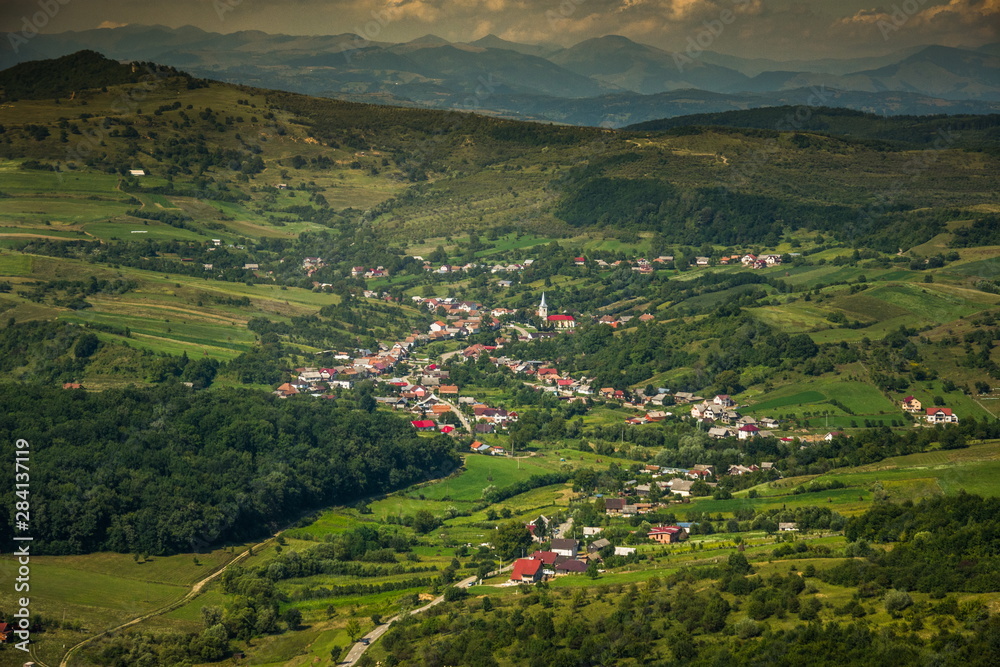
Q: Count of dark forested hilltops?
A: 2